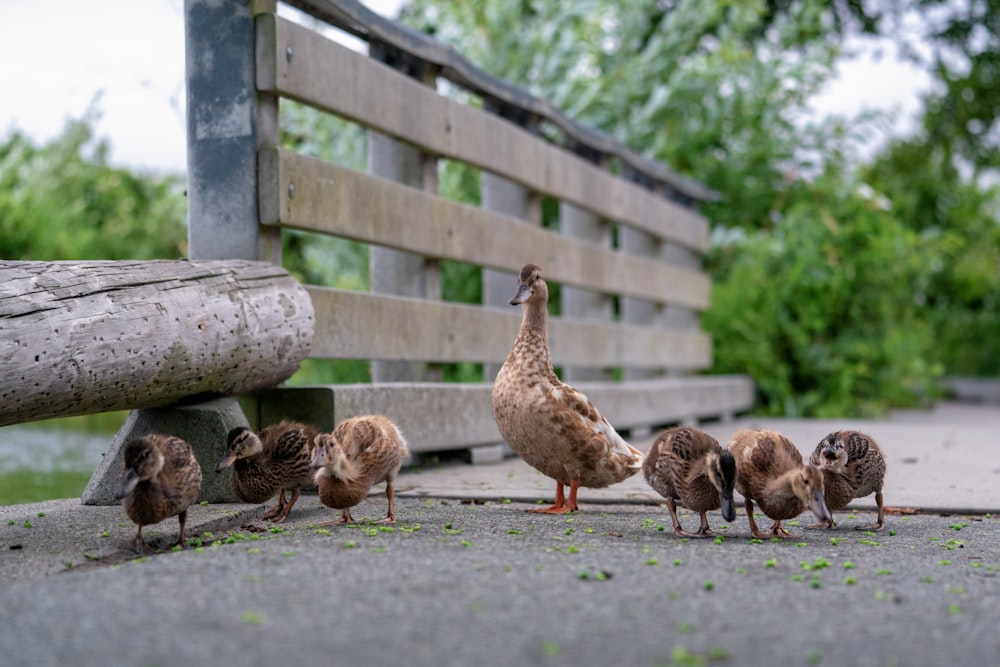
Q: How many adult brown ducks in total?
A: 1